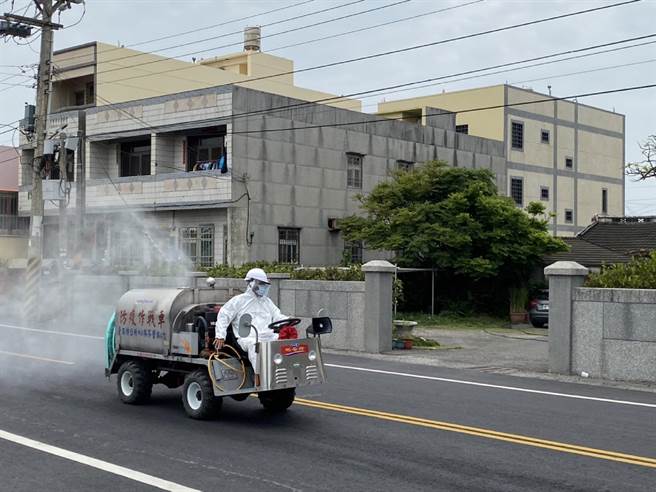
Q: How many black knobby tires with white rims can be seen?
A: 2